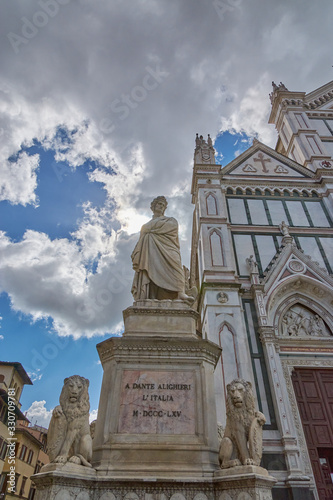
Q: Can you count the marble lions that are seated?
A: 2